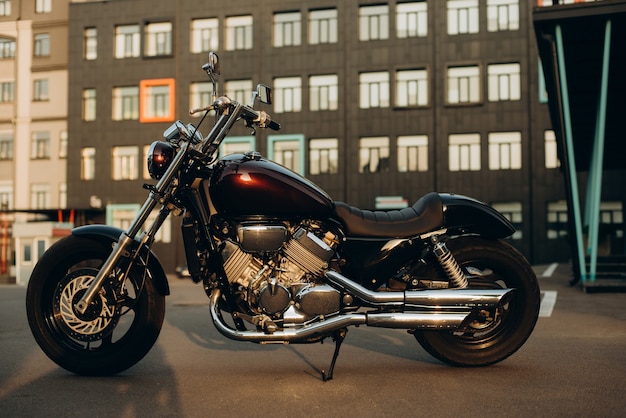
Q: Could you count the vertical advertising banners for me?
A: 0